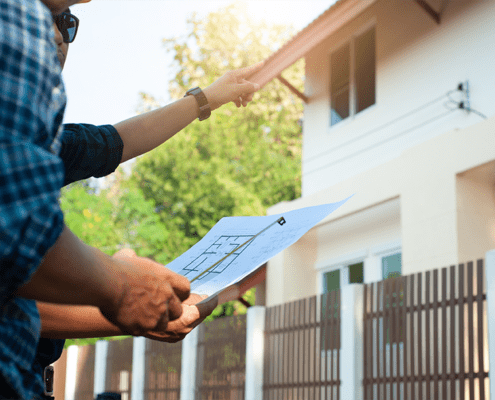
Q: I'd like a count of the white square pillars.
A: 7